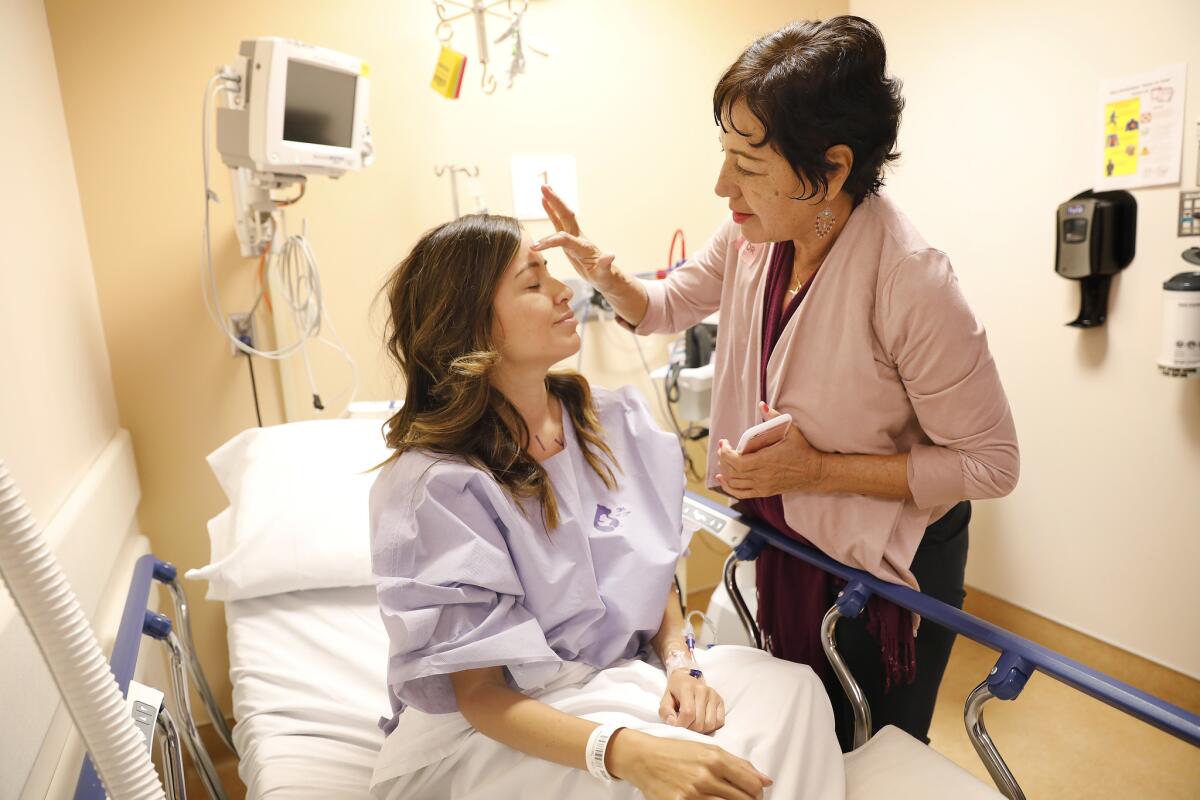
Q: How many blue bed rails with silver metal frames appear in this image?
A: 2